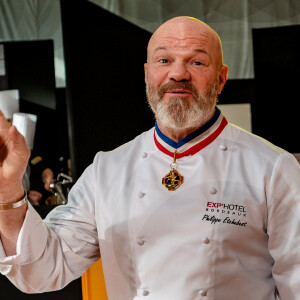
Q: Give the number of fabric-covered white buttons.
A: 8